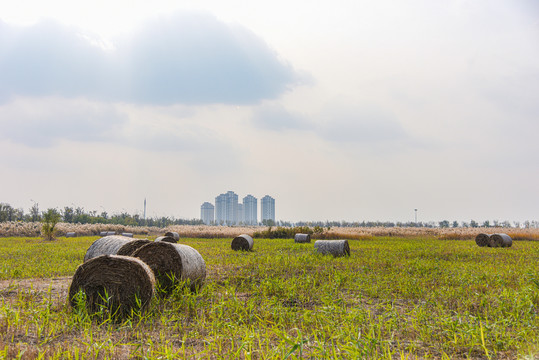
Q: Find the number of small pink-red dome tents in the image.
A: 0